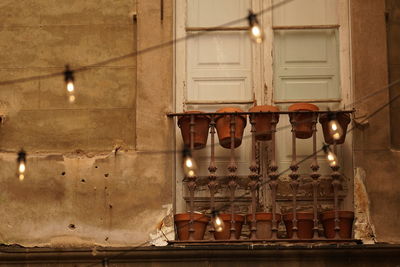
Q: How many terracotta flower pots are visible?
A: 10